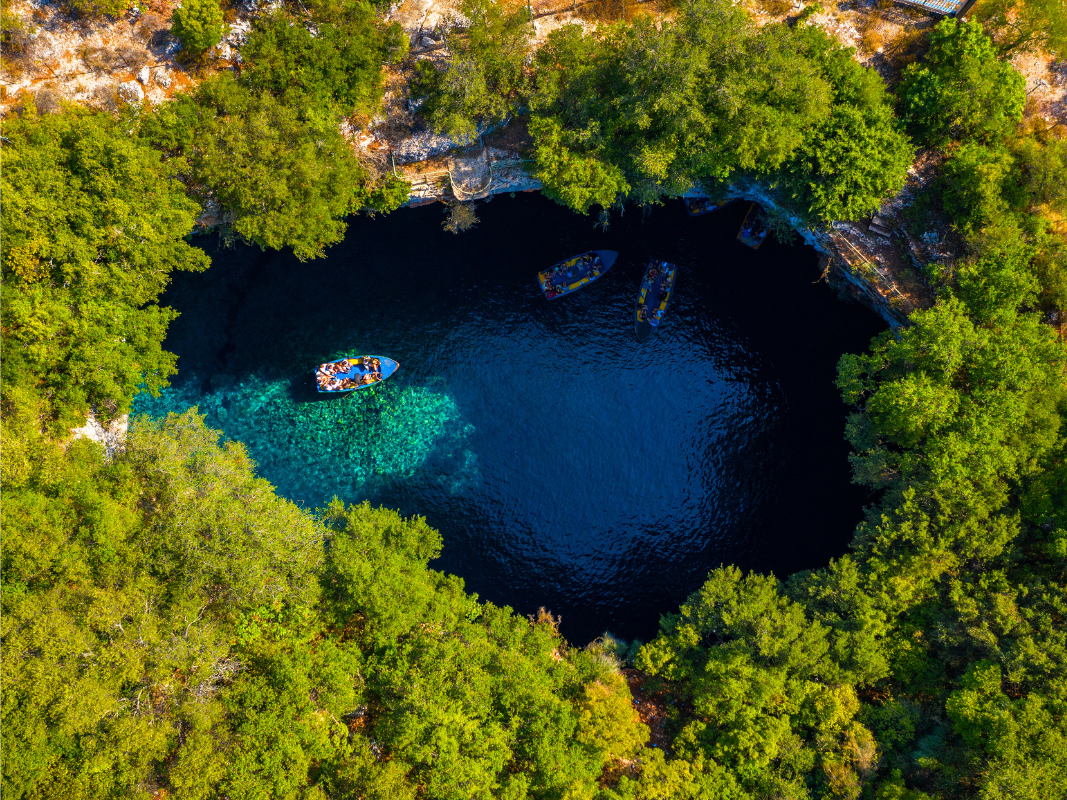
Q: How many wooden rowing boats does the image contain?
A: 5